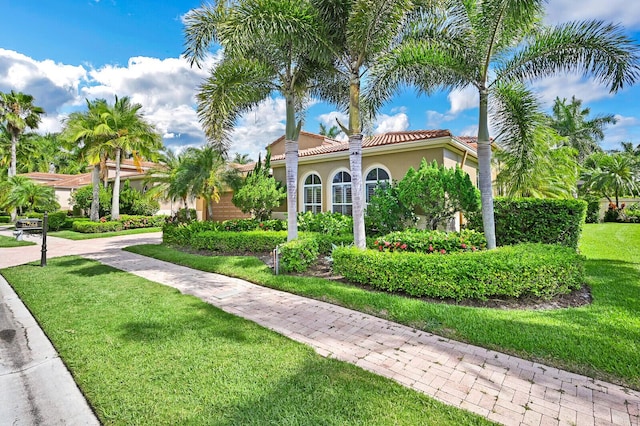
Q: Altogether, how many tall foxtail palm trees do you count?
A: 3